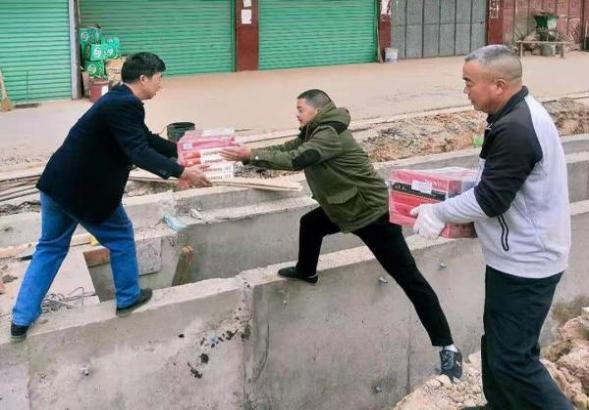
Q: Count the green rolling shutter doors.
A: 3